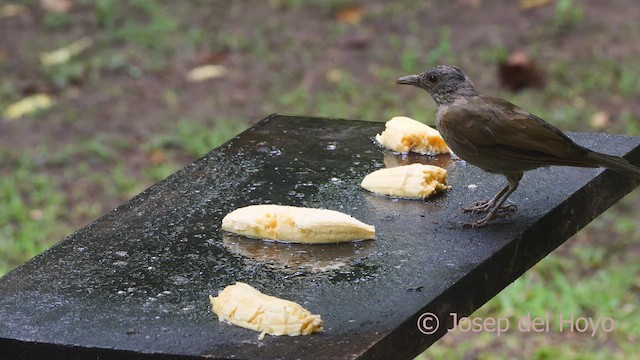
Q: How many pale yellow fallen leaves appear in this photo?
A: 3